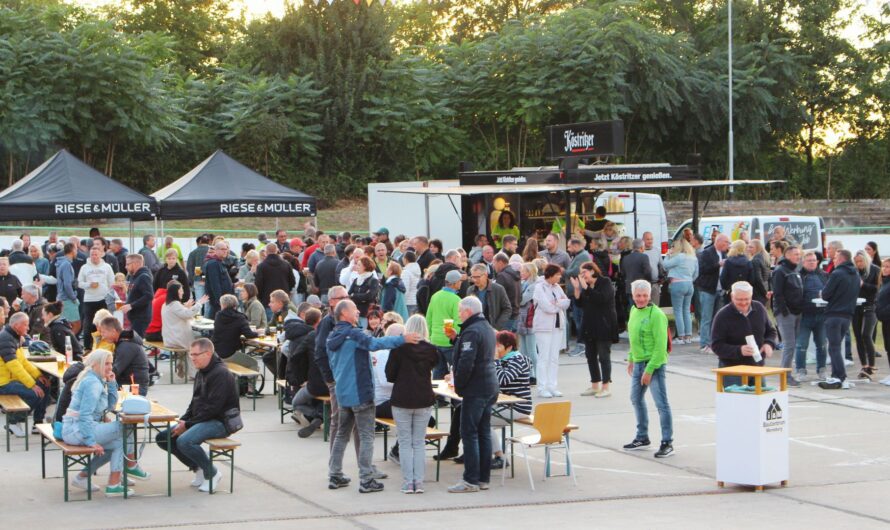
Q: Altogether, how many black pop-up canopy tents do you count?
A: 2